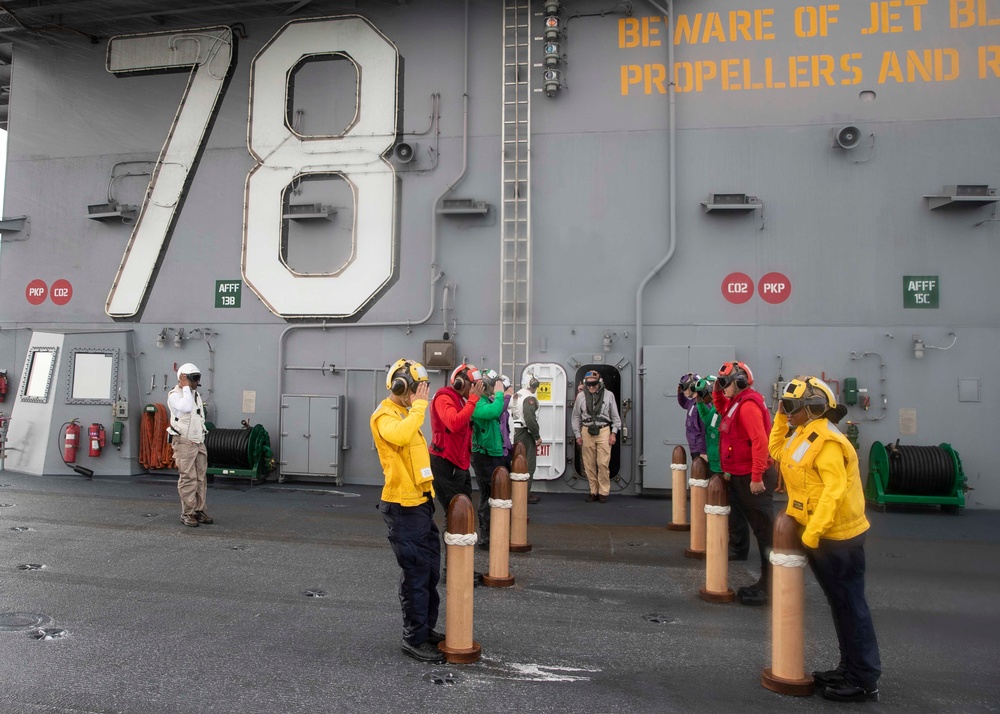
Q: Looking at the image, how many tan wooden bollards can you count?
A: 8